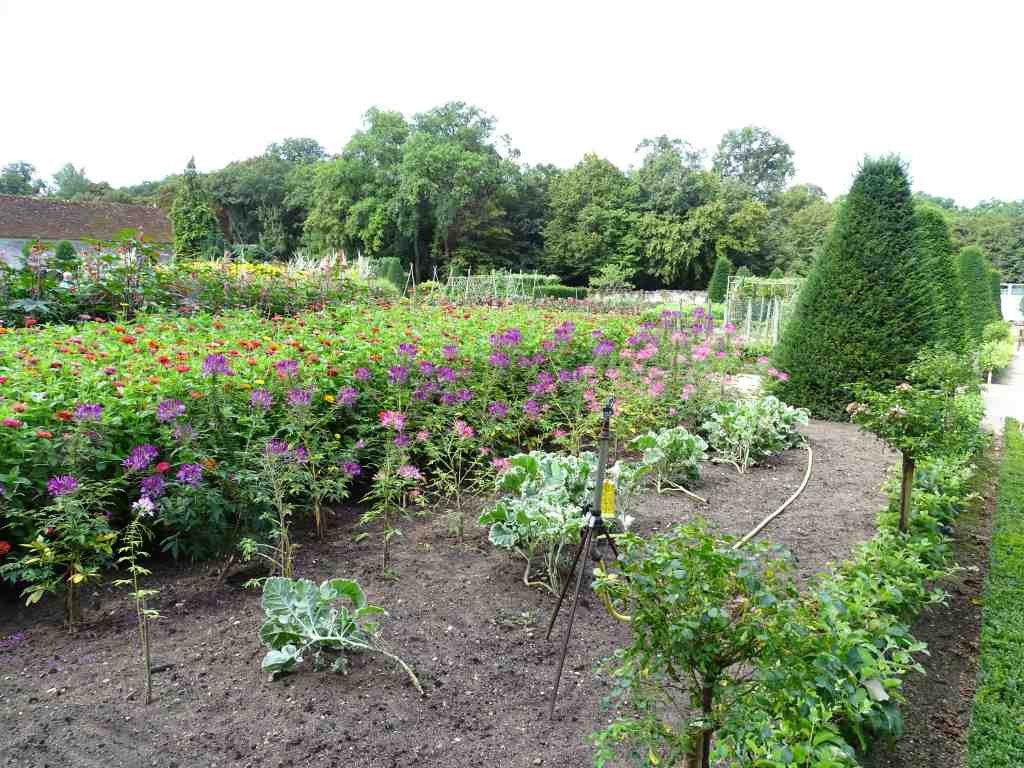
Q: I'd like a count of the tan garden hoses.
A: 1